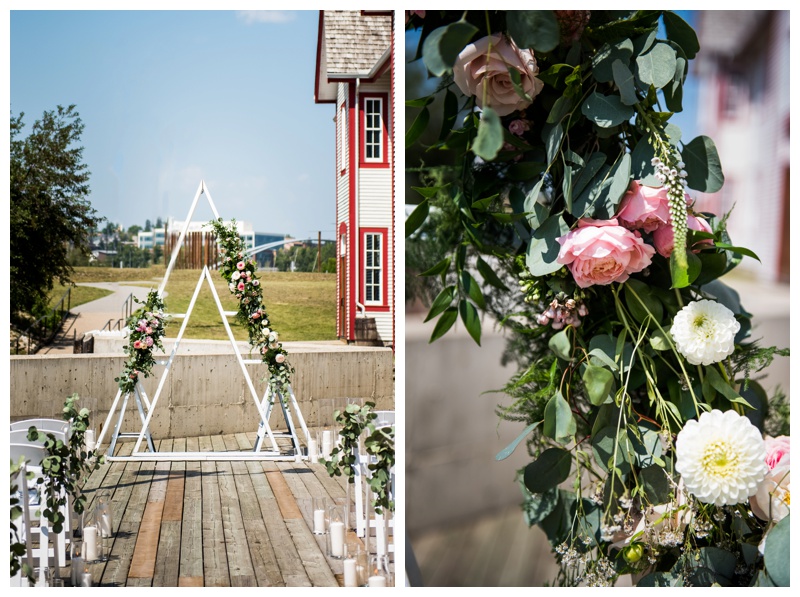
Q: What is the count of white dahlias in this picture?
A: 2